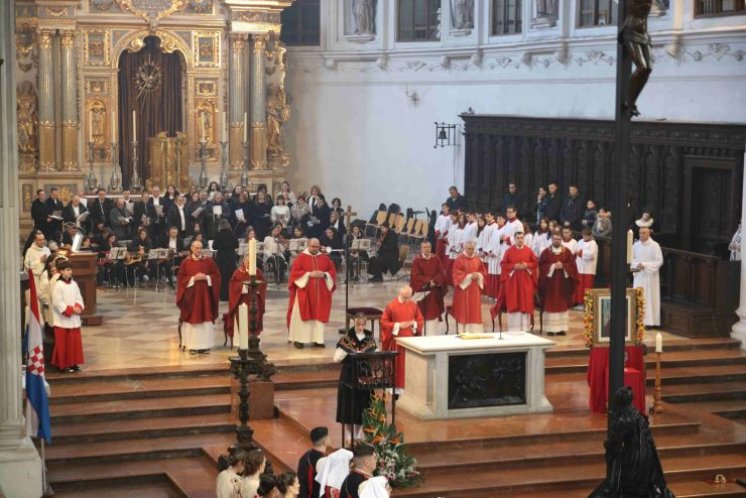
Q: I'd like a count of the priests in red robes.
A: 8